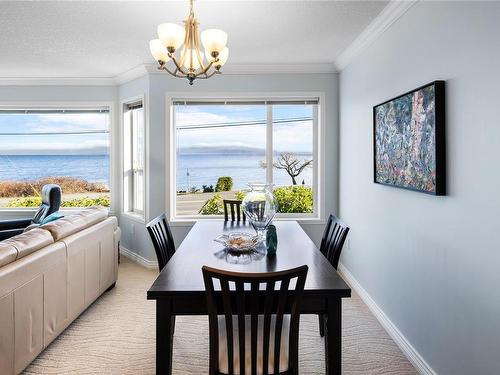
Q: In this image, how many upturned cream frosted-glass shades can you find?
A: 5